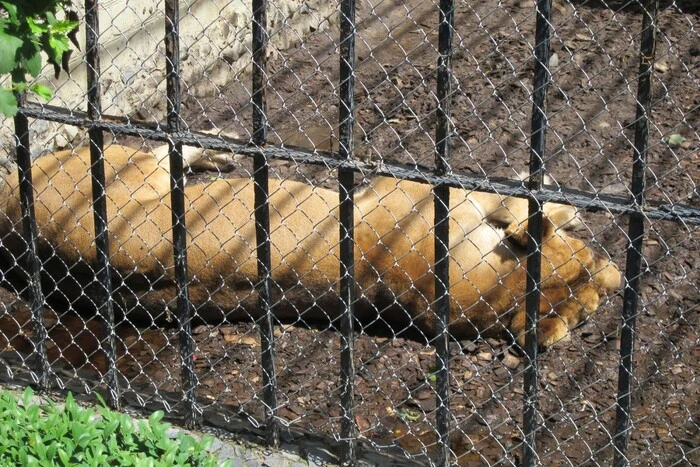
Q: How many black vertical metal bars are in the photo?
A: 8